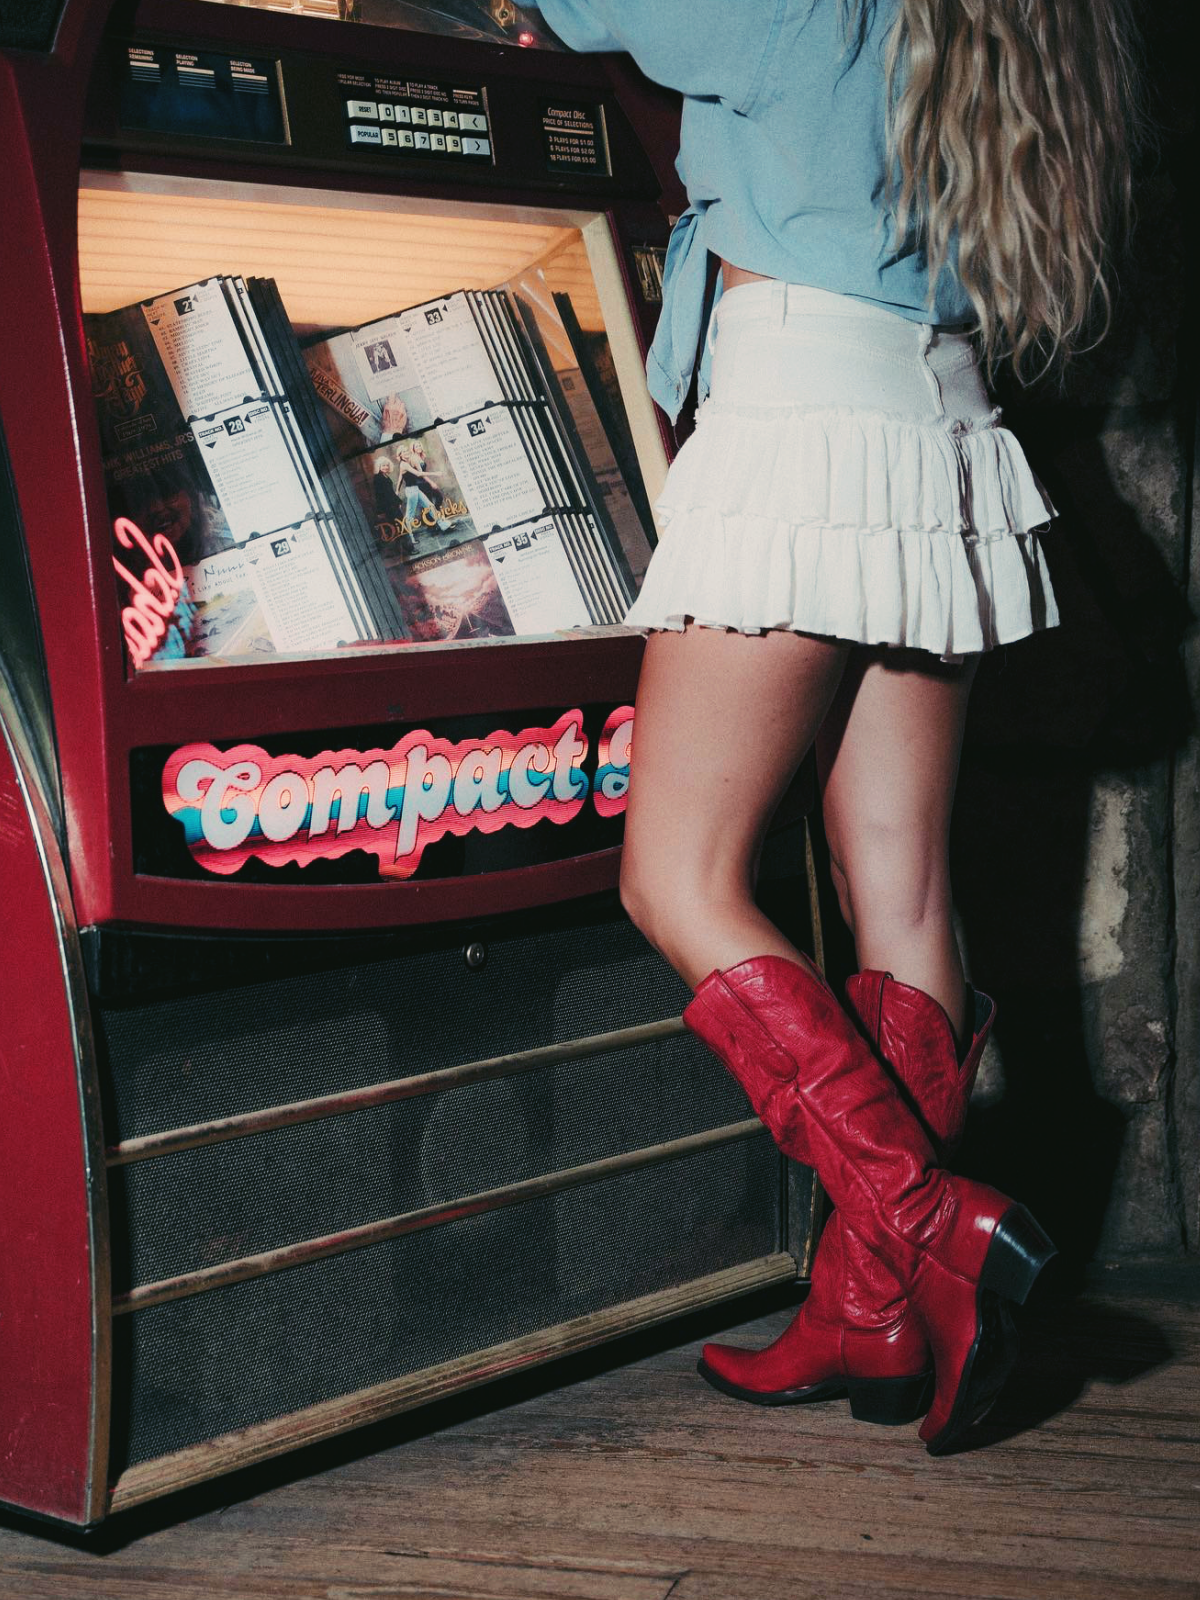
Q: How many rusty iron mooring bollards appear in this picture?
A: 0